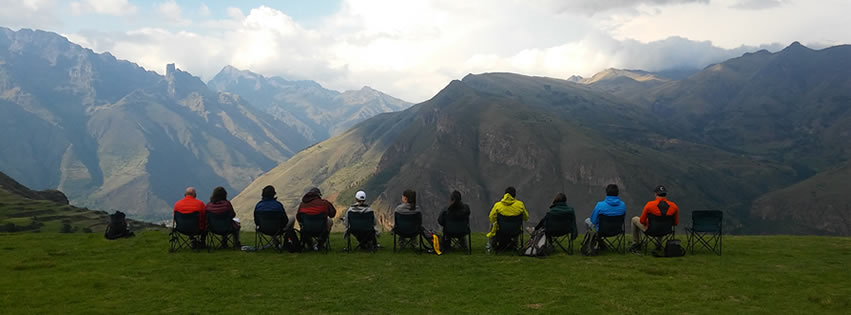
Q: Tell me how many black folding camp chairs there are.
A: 12